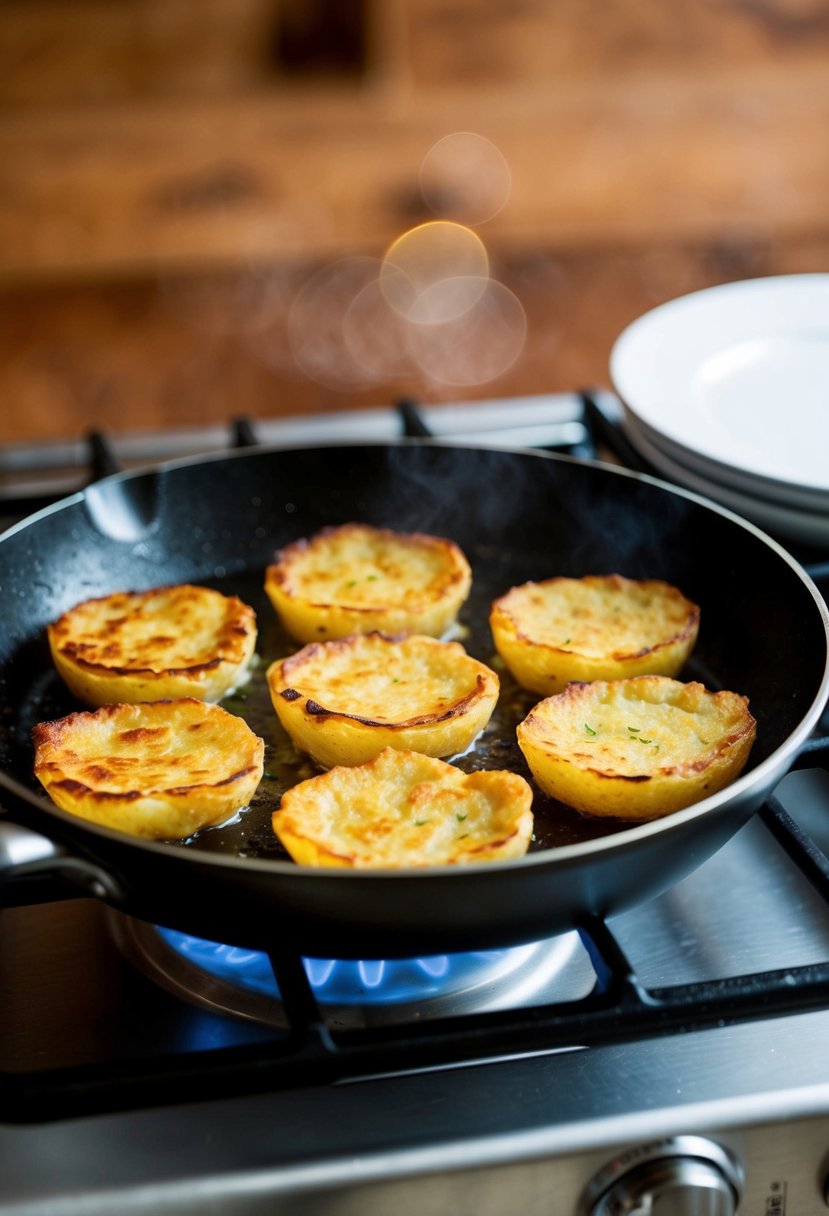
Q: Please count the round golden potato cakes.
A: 7